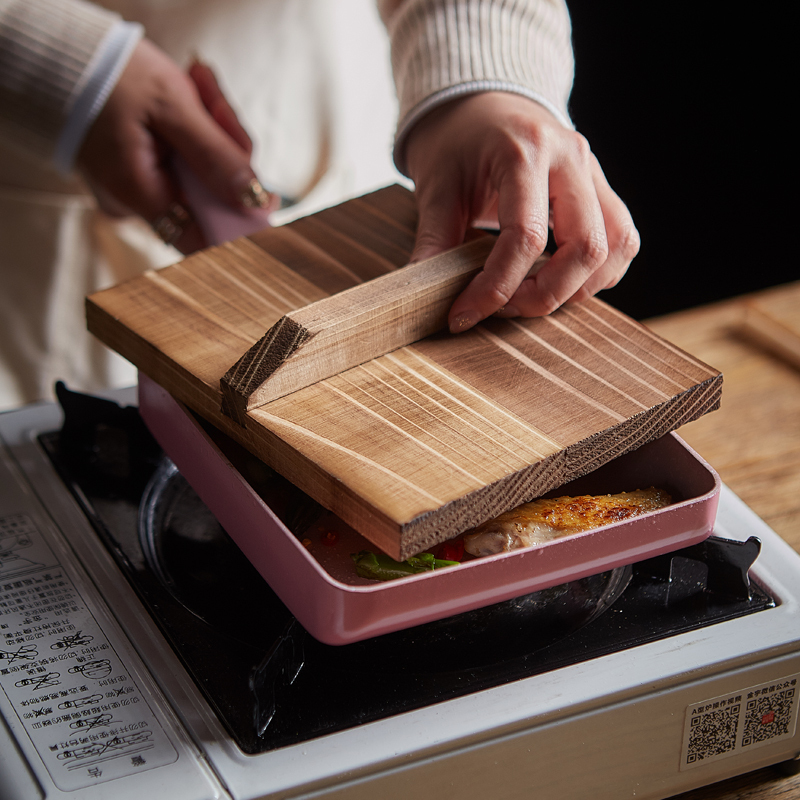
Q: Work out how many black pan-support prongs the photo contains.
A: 3